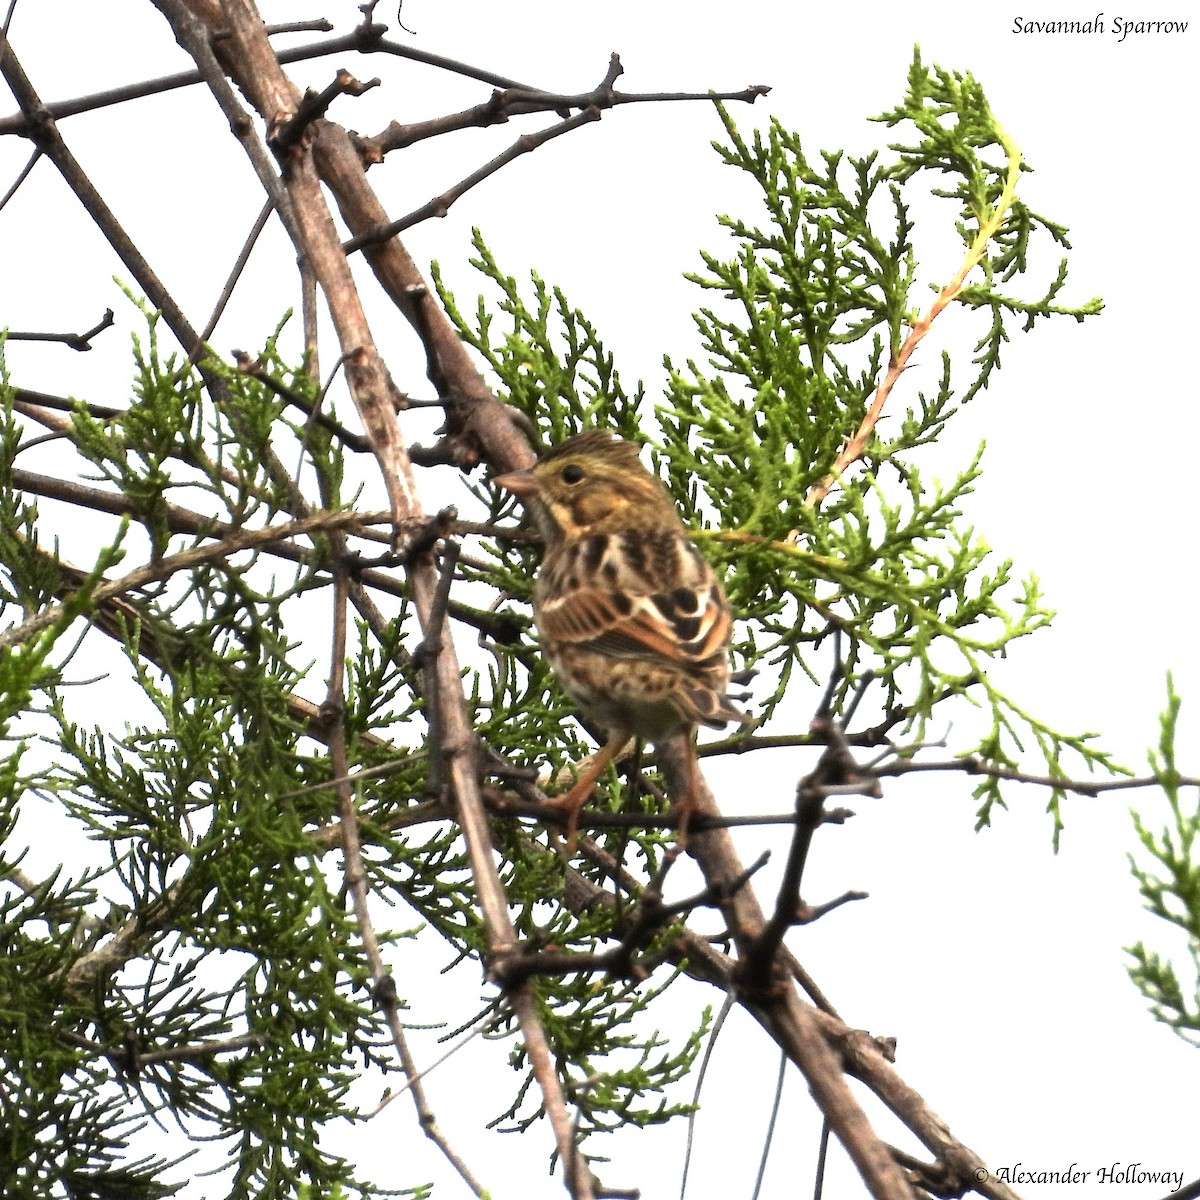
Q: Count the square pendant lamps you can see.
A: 0